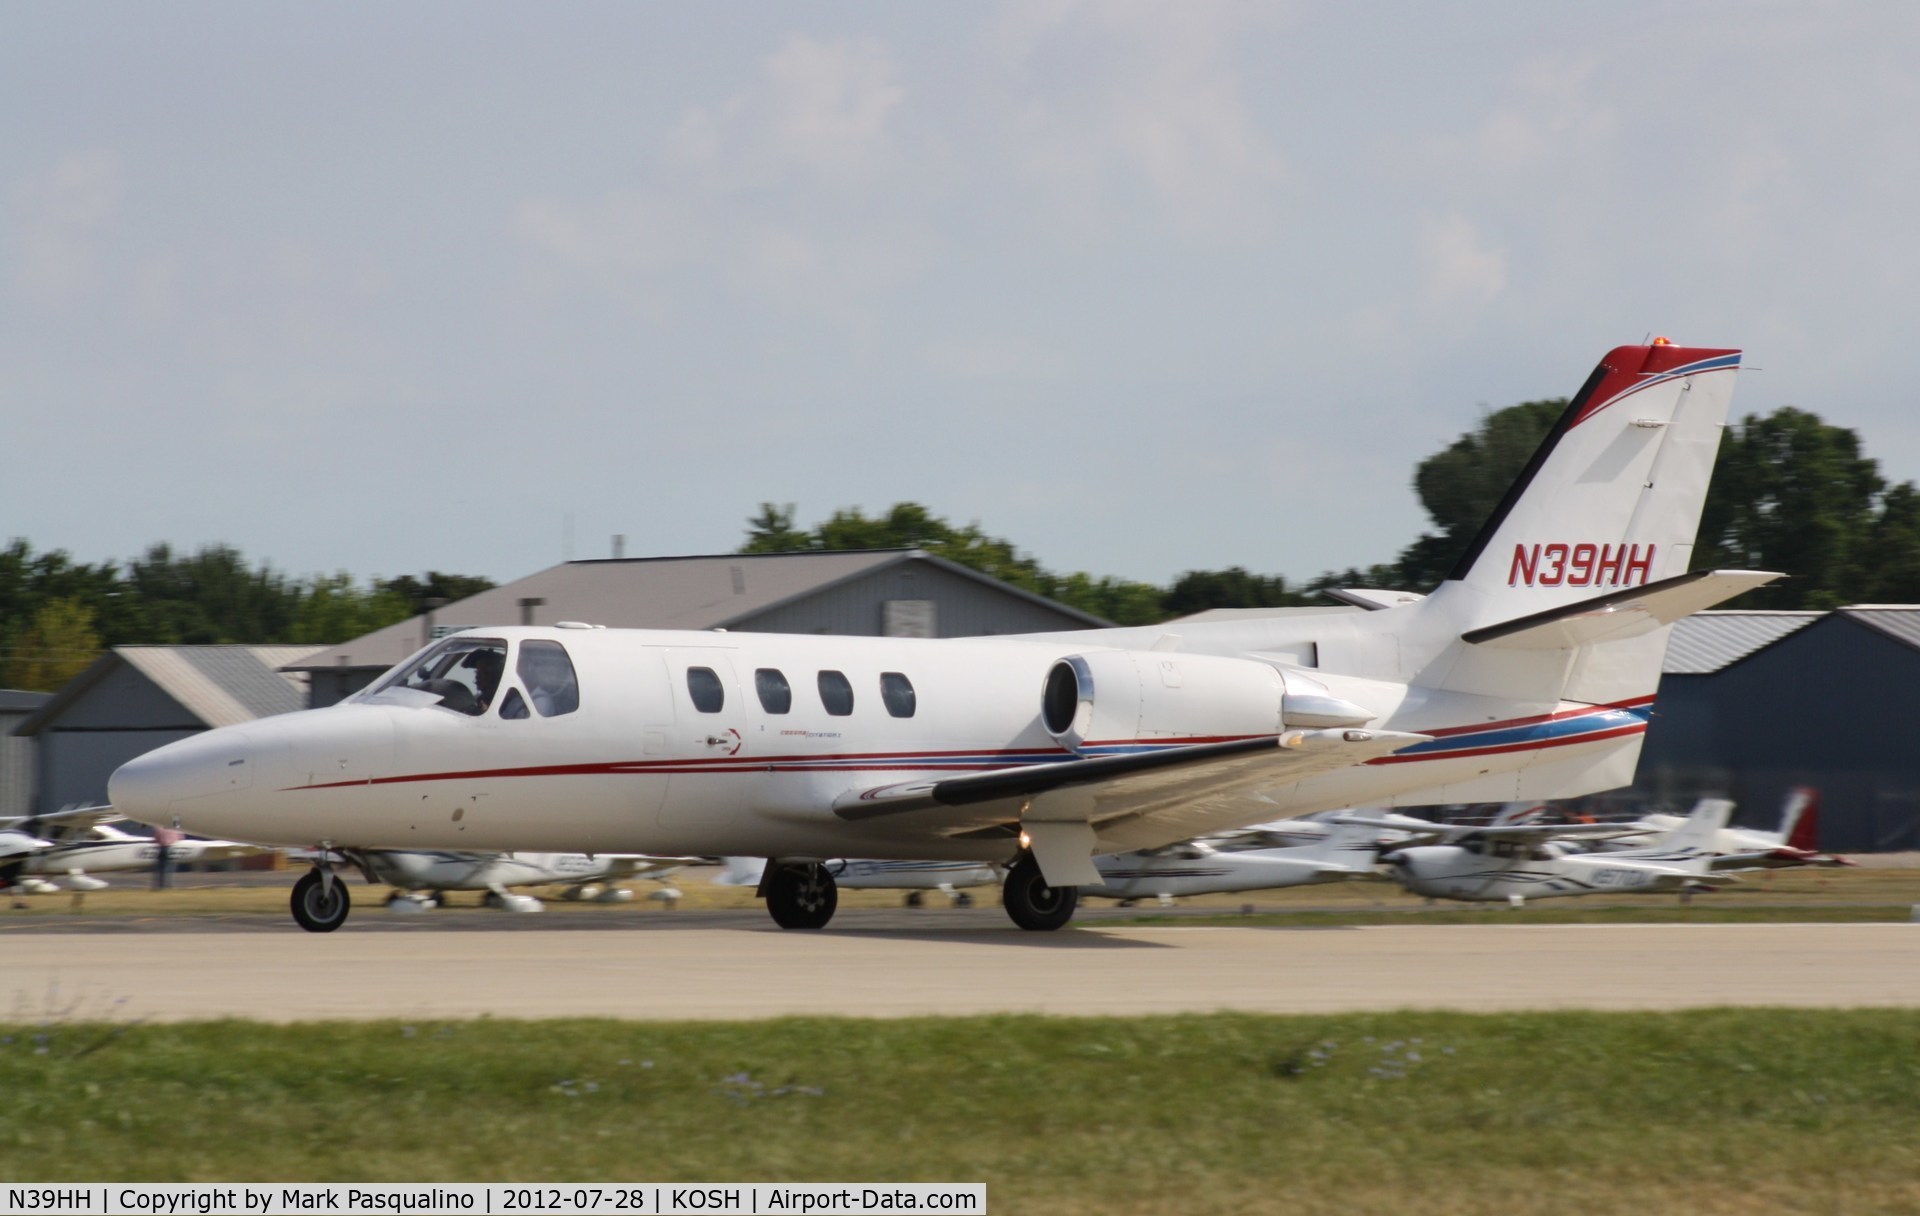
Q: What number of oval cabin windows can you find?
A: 4